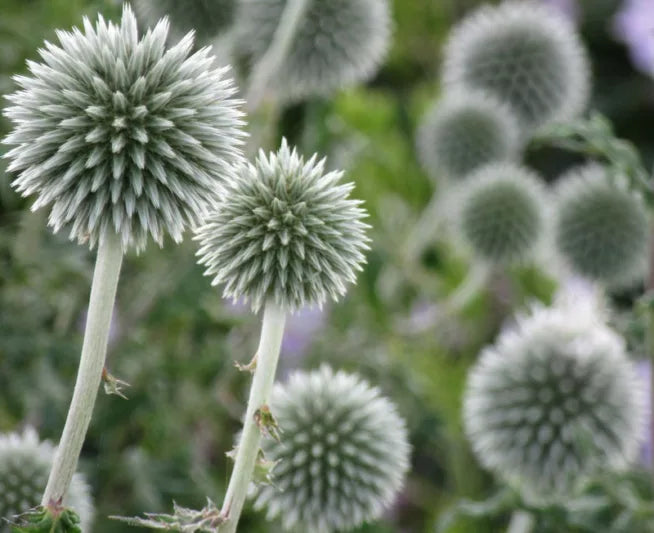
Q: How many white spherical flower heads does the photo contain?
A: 11